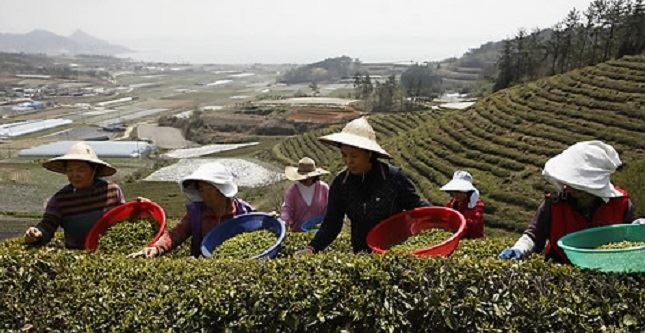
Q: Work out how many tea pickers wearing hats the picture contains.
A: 6